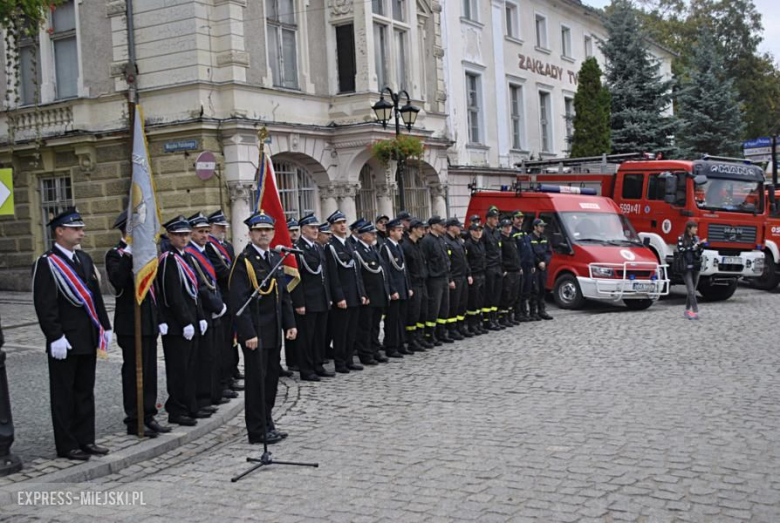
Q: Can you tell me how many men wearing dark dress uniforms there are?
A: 13